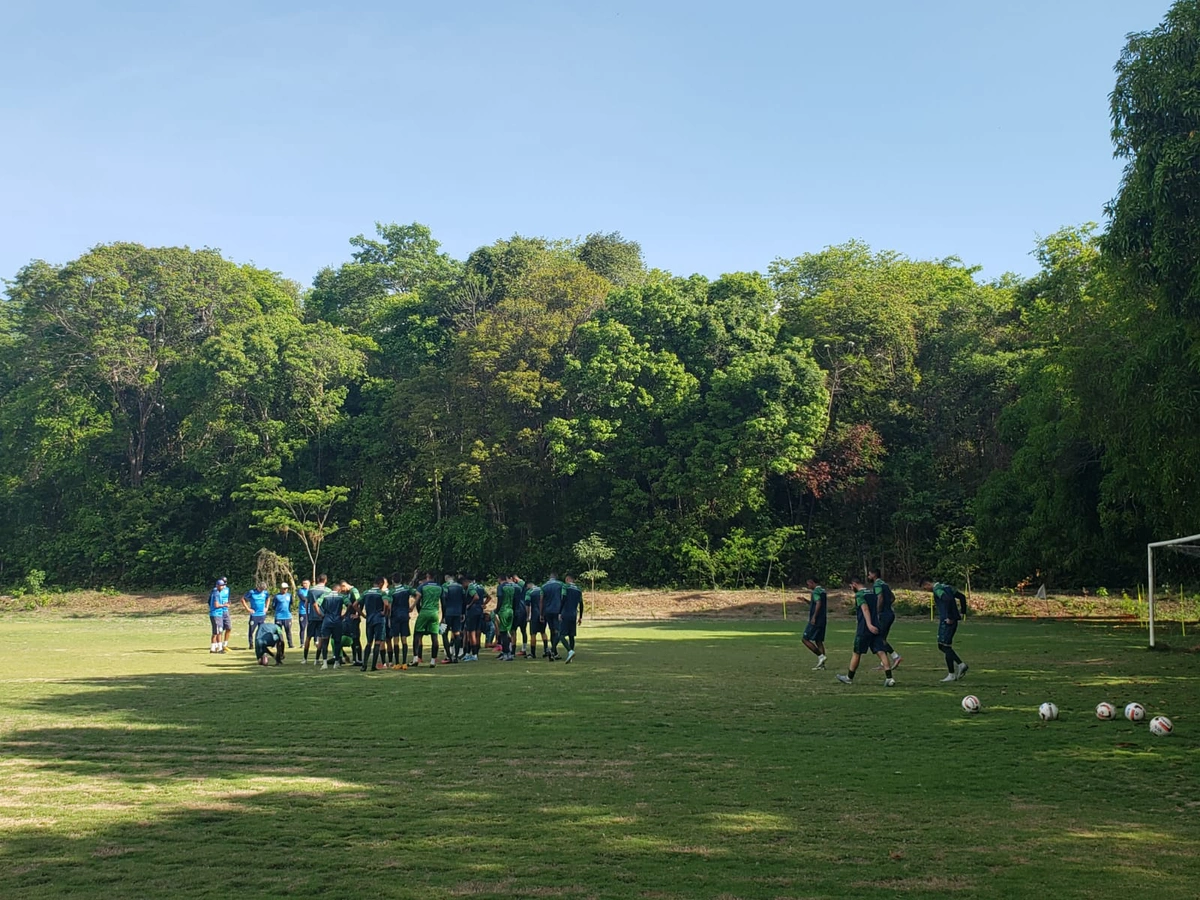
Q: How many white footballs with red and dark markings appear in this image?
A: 5